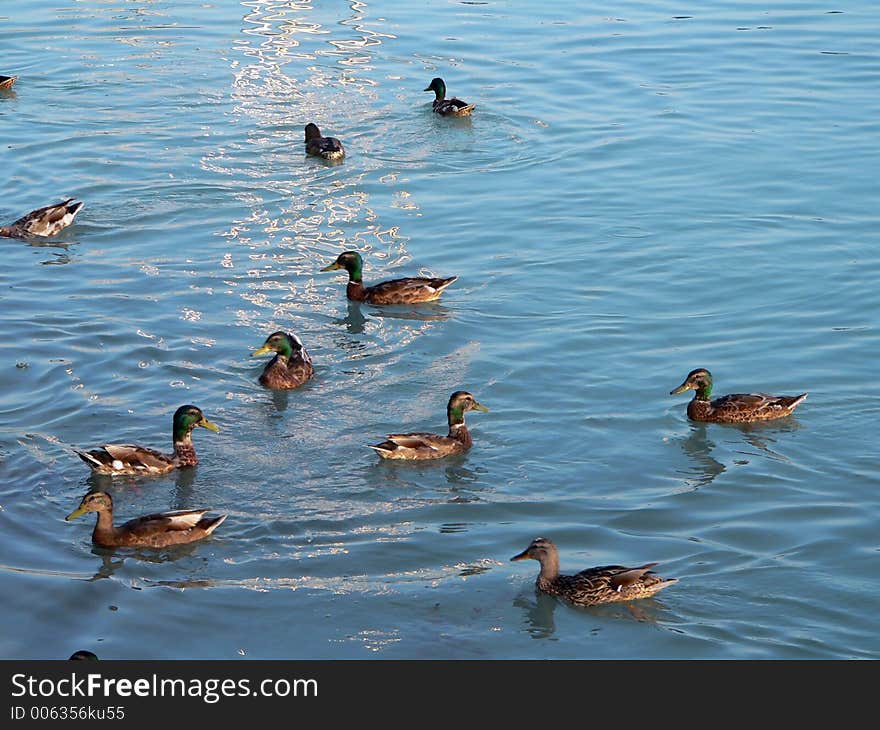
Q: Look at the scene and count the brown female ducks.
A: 2